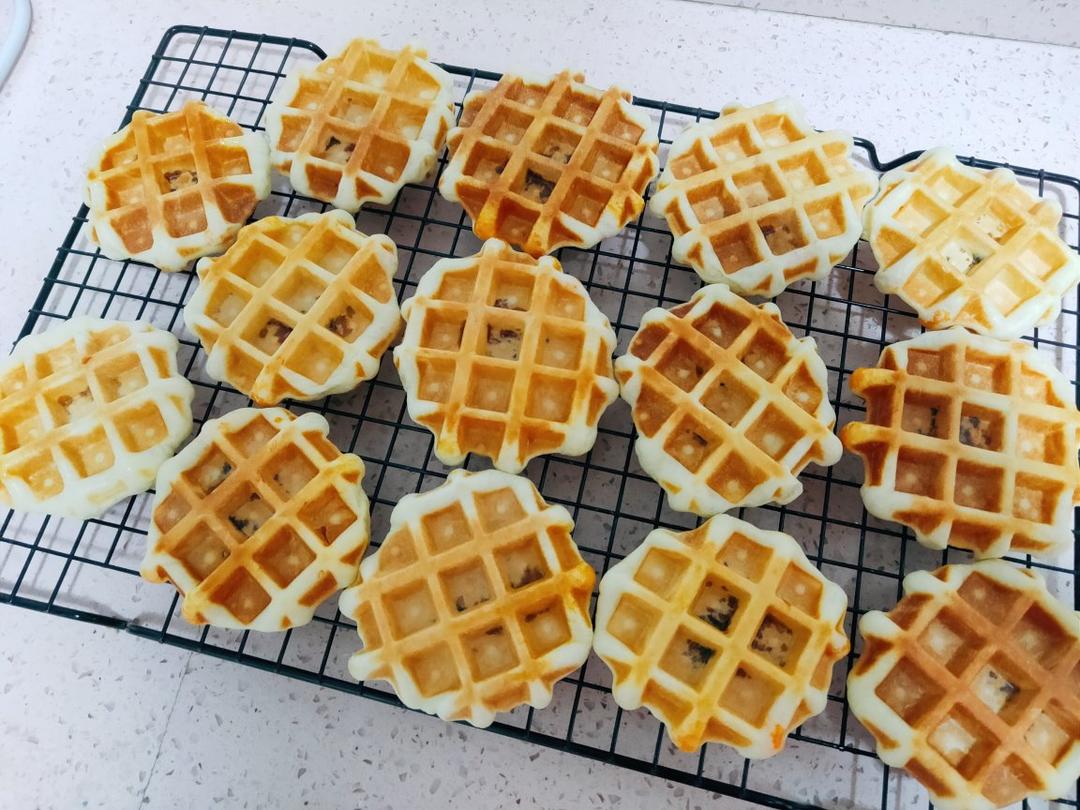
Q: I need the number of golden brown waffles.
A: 14